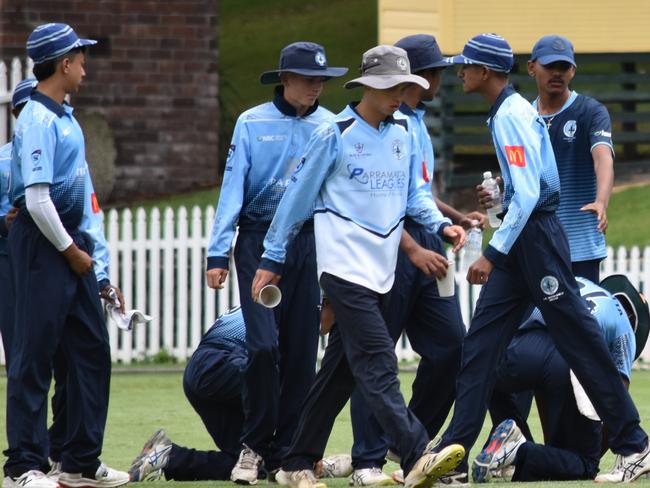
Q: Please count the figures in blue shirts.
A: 9